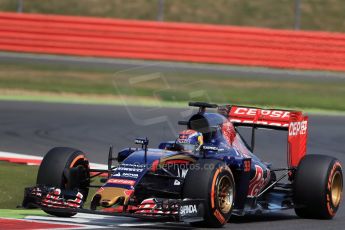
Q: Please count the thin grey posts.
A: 3